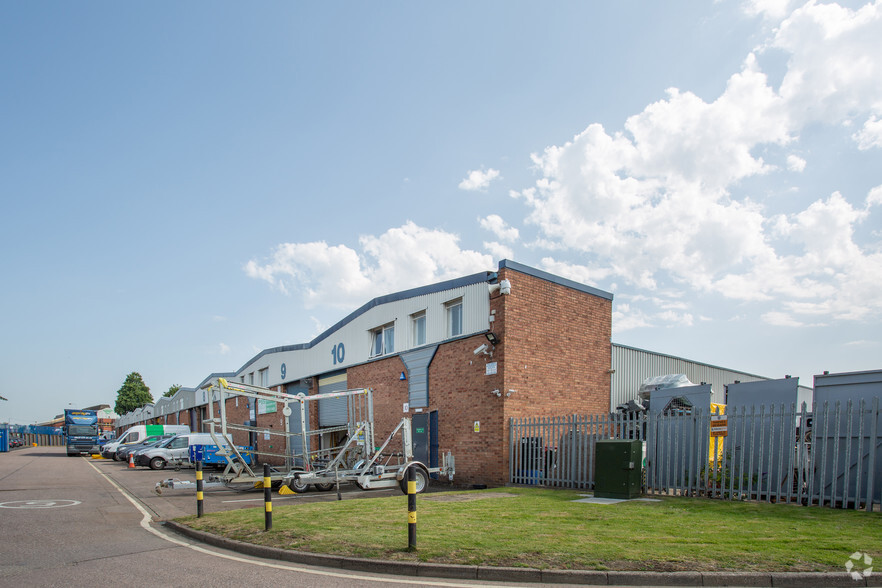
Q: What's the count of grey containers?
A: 3